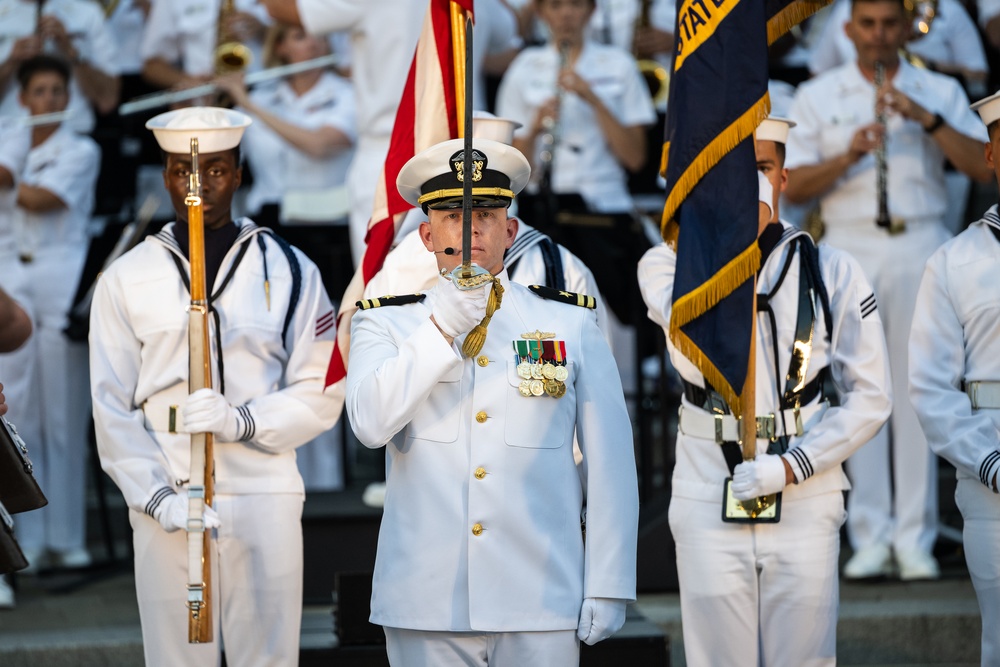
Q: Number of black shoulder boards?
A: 2